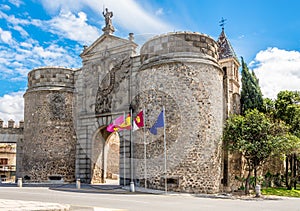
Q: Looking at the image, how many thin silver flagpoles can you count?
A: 4